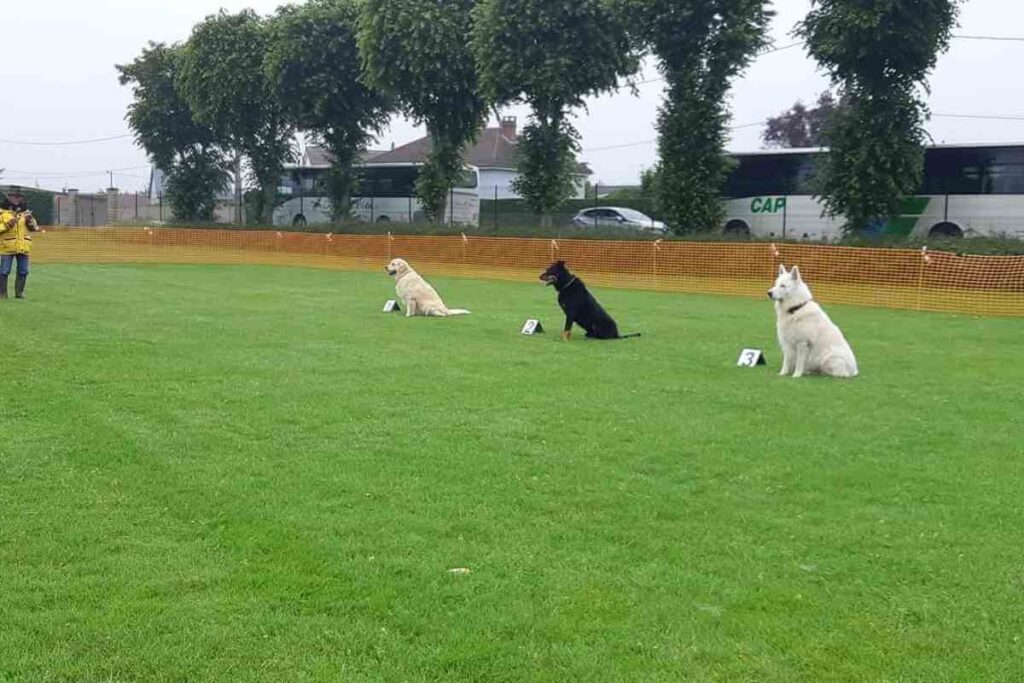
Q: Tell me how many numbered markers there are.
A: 3